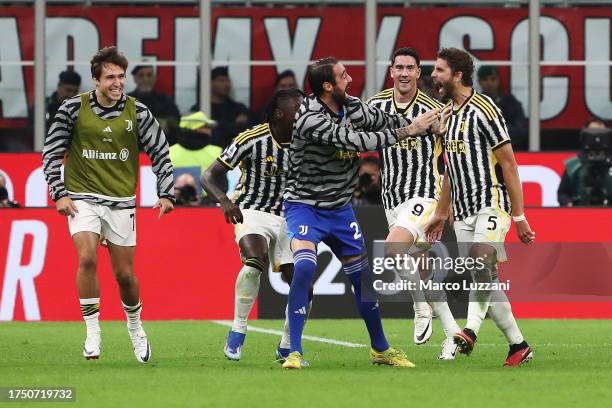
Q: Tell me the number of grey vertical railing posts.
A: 4